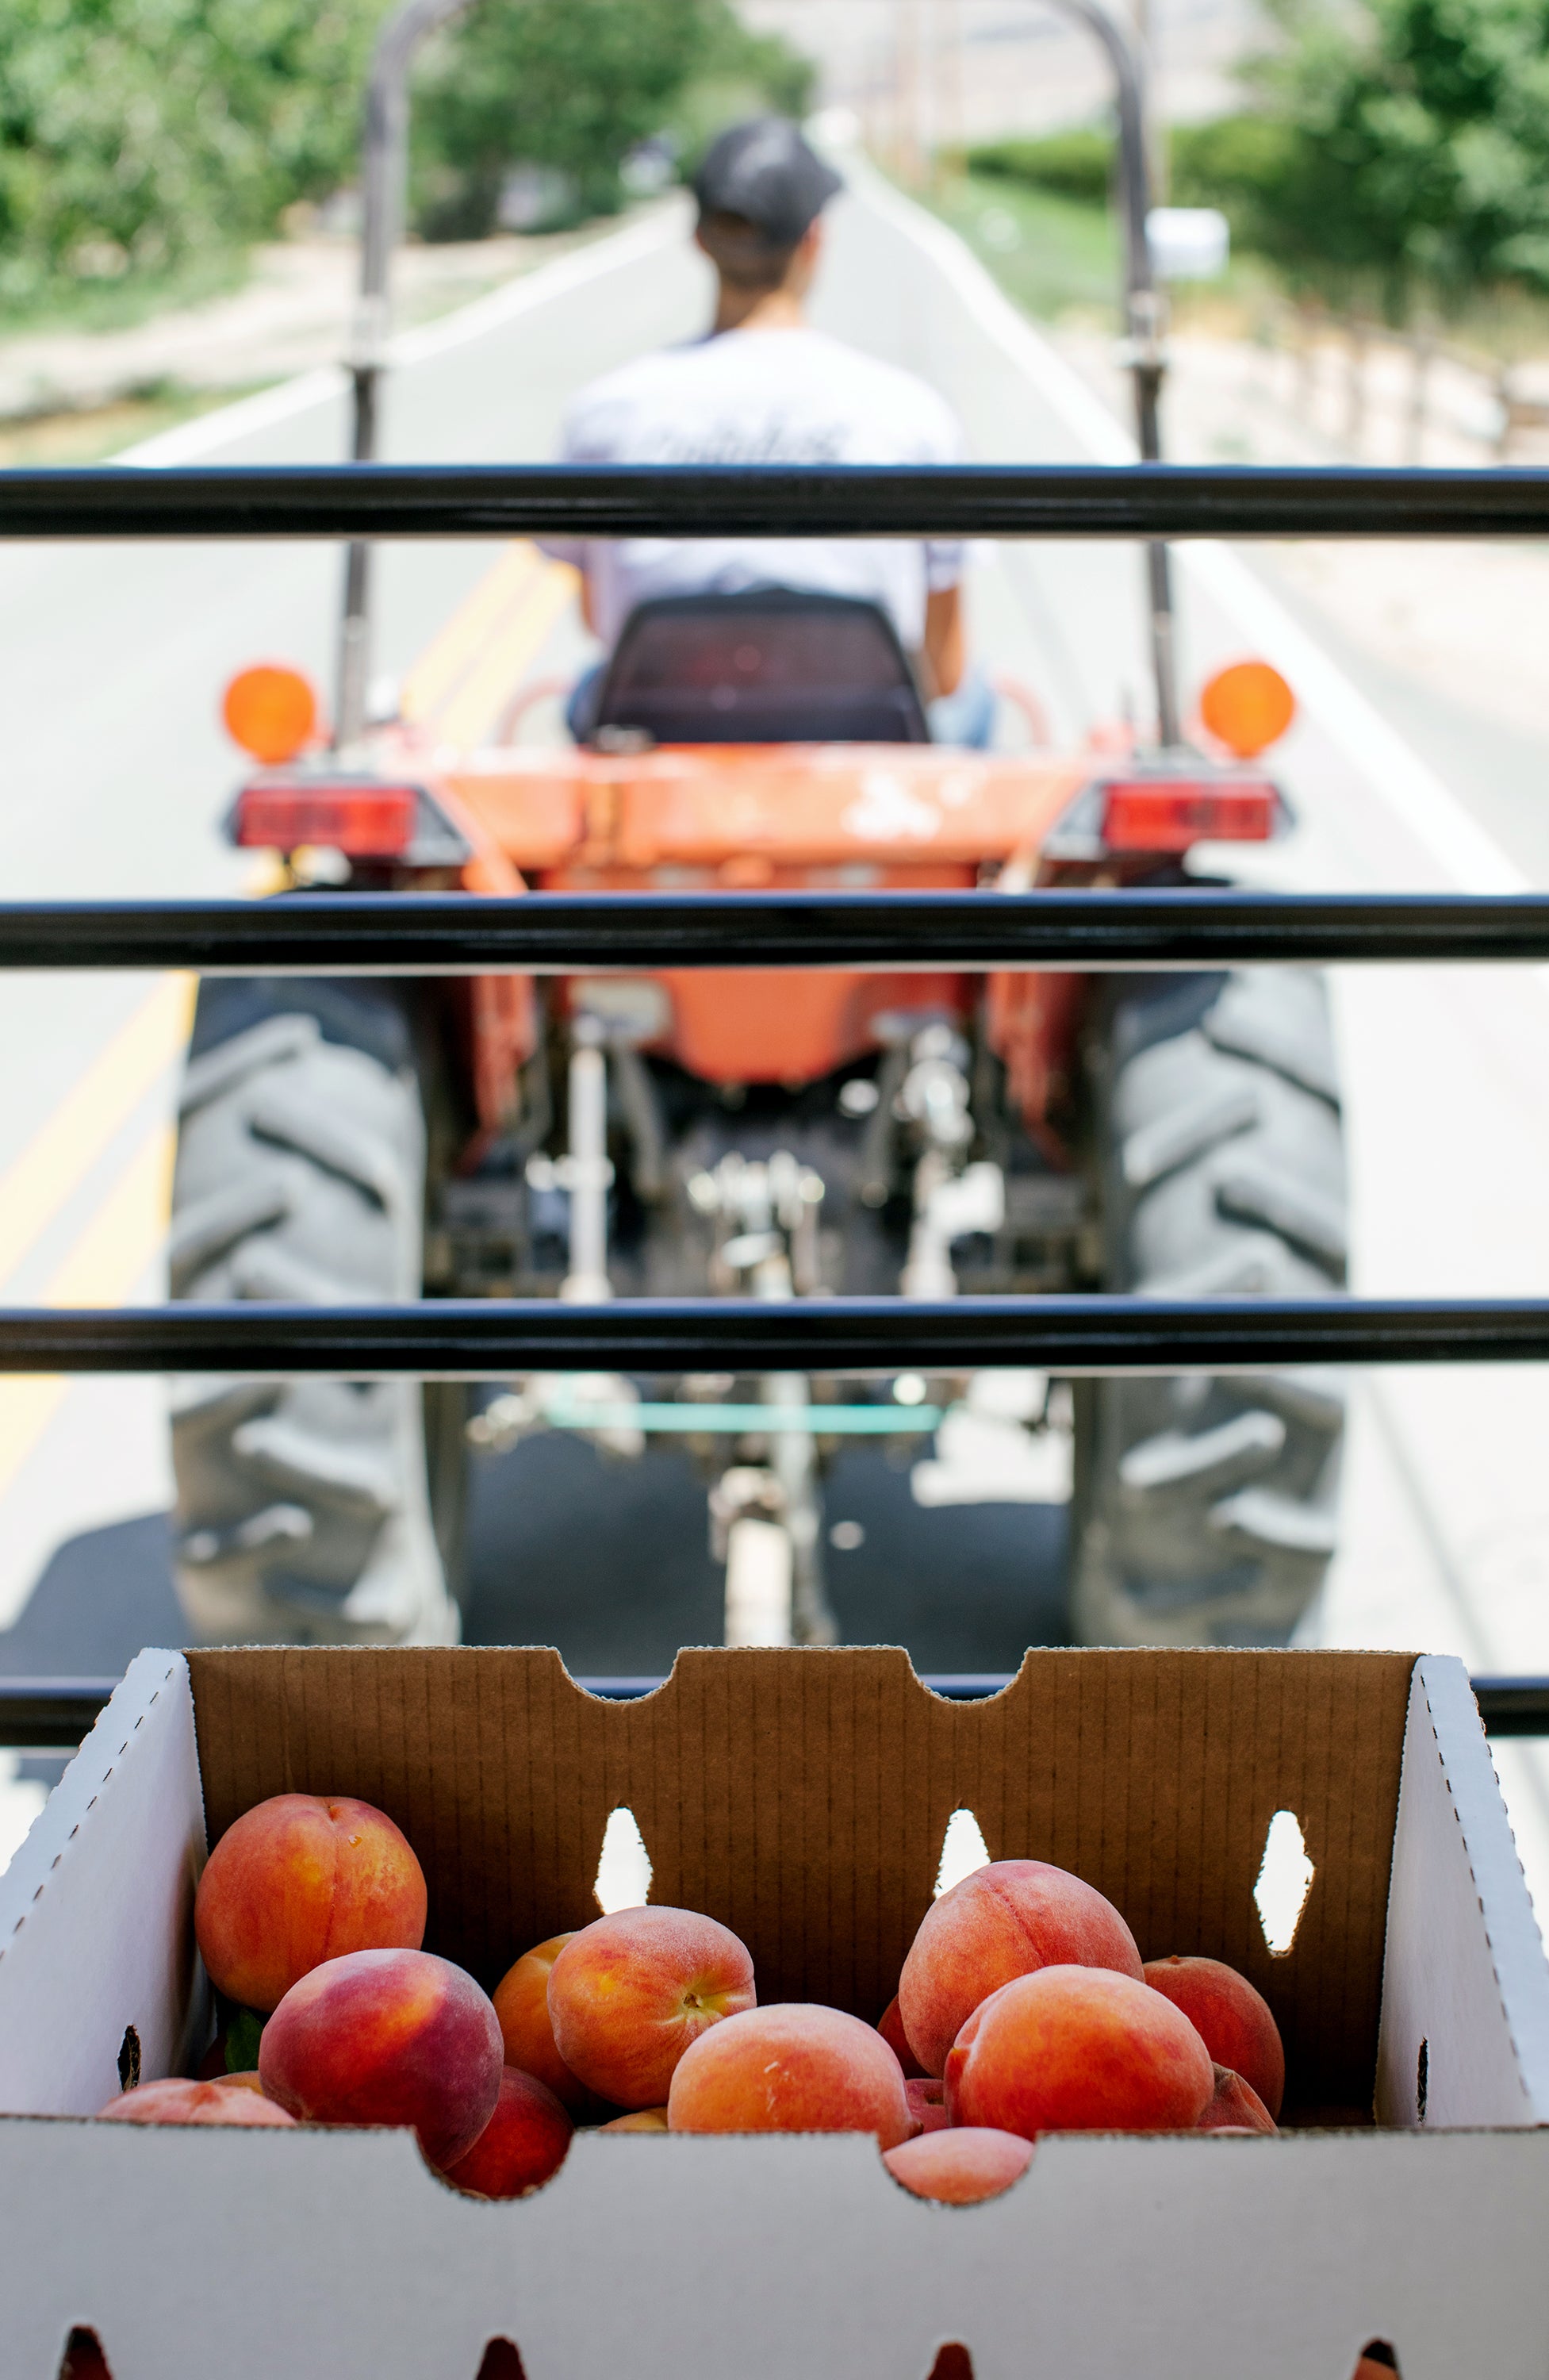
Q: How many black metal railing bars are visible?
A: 4